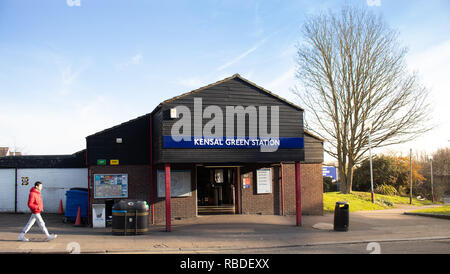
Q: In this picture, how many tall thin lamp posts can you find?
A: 3